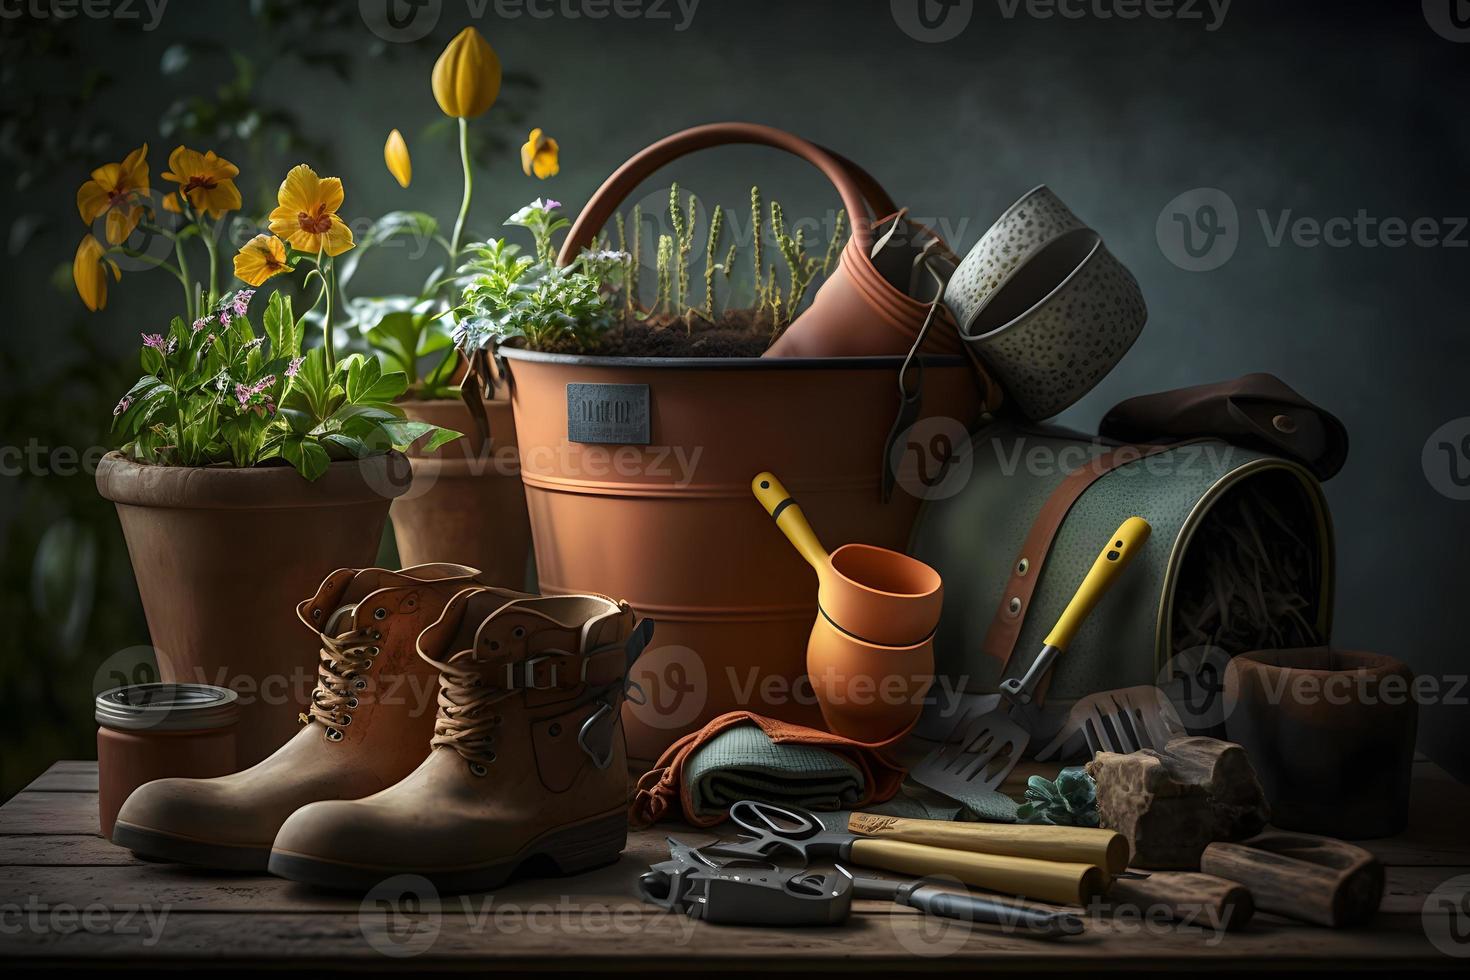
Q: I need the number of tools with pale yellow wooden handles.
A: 2